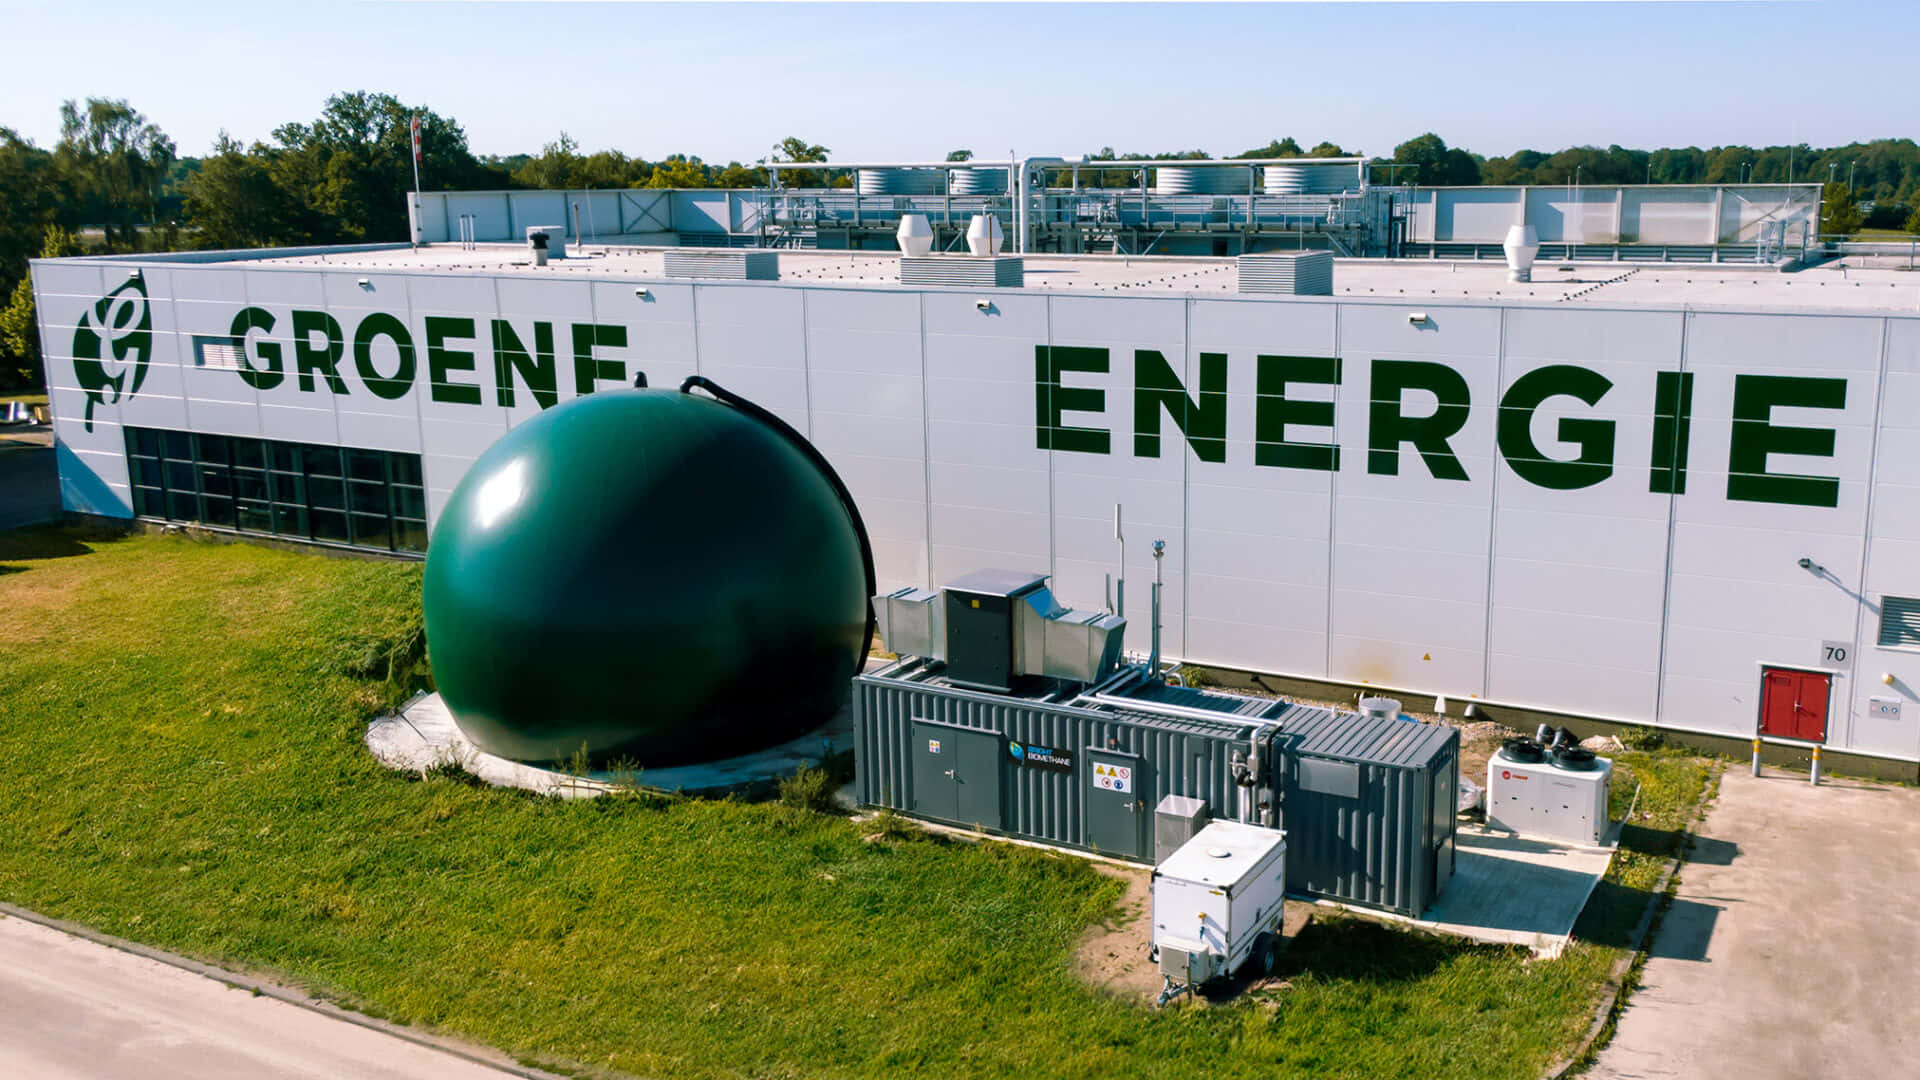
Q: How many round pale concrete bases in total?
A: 1